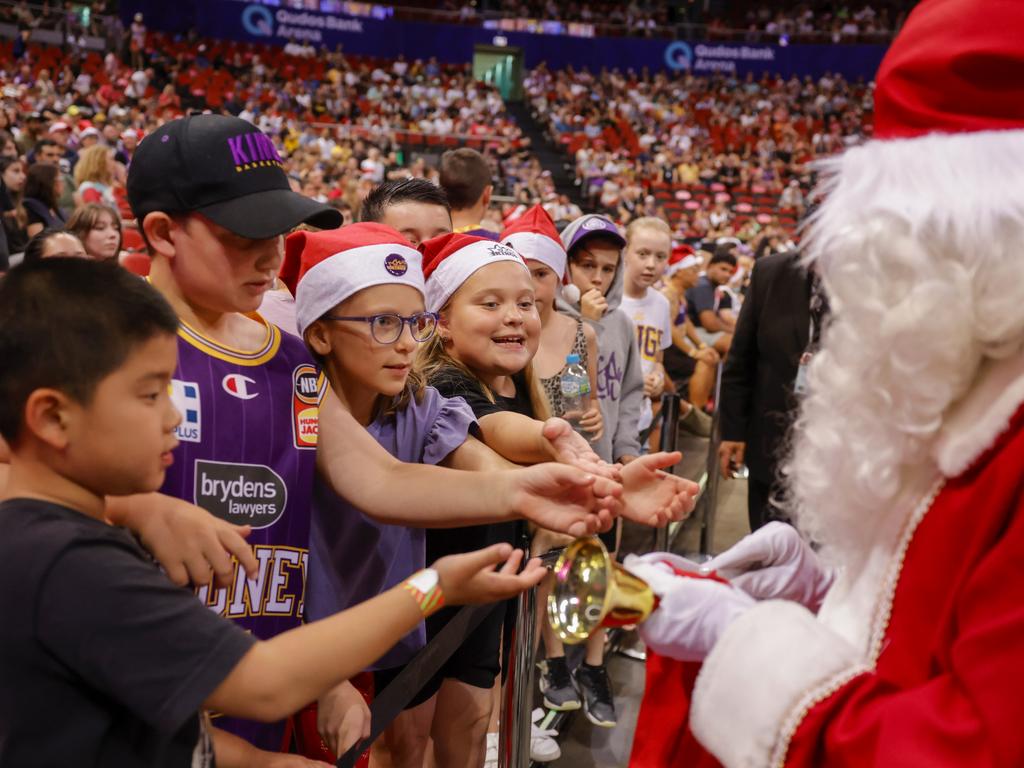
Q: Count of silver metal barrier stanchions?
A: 3